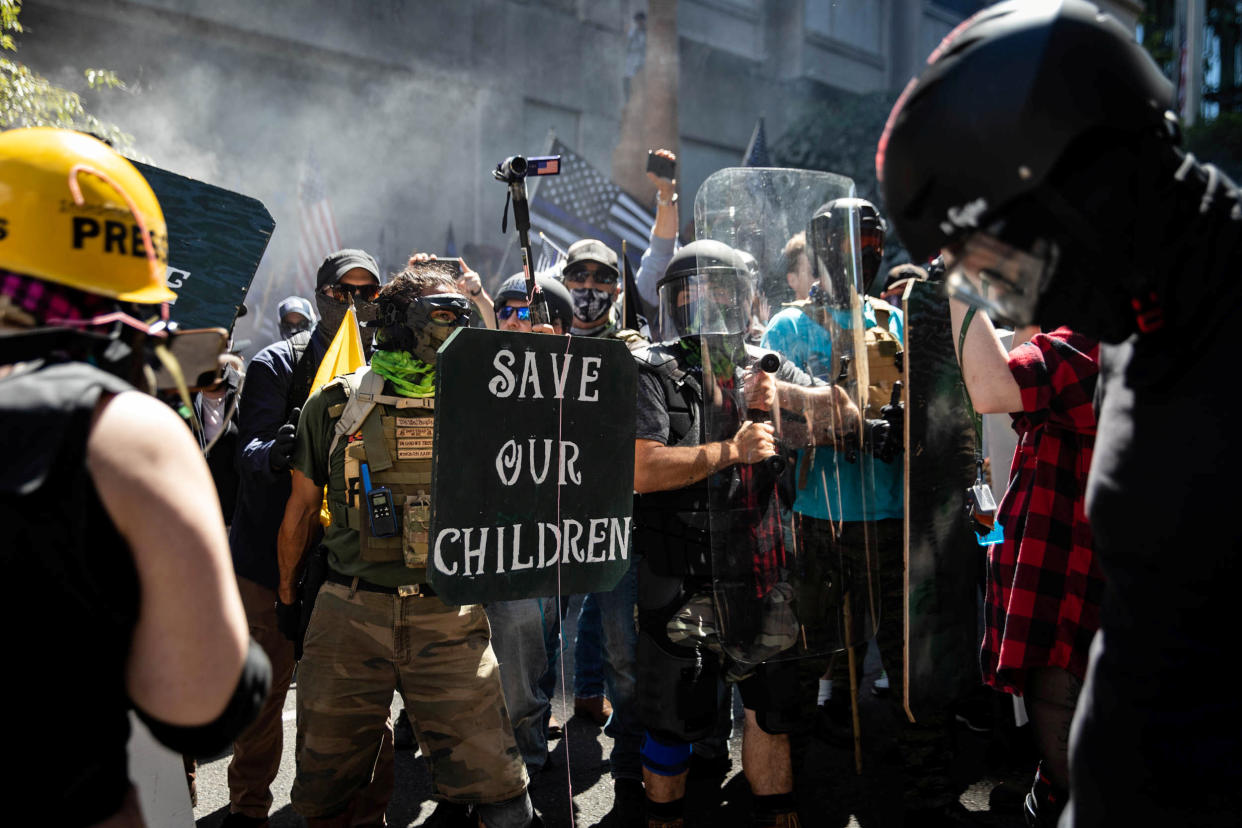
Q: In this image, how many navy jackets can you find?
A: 1